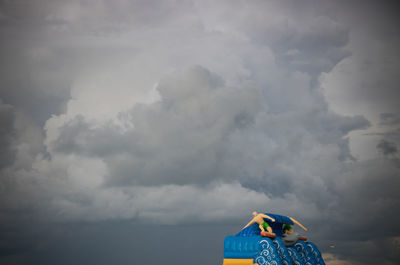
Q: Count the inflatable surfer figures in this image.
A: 2